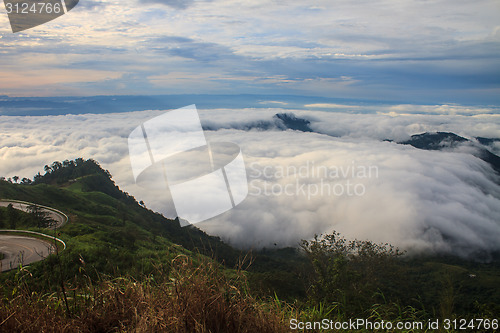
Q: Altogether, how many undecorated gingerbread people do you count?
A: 0